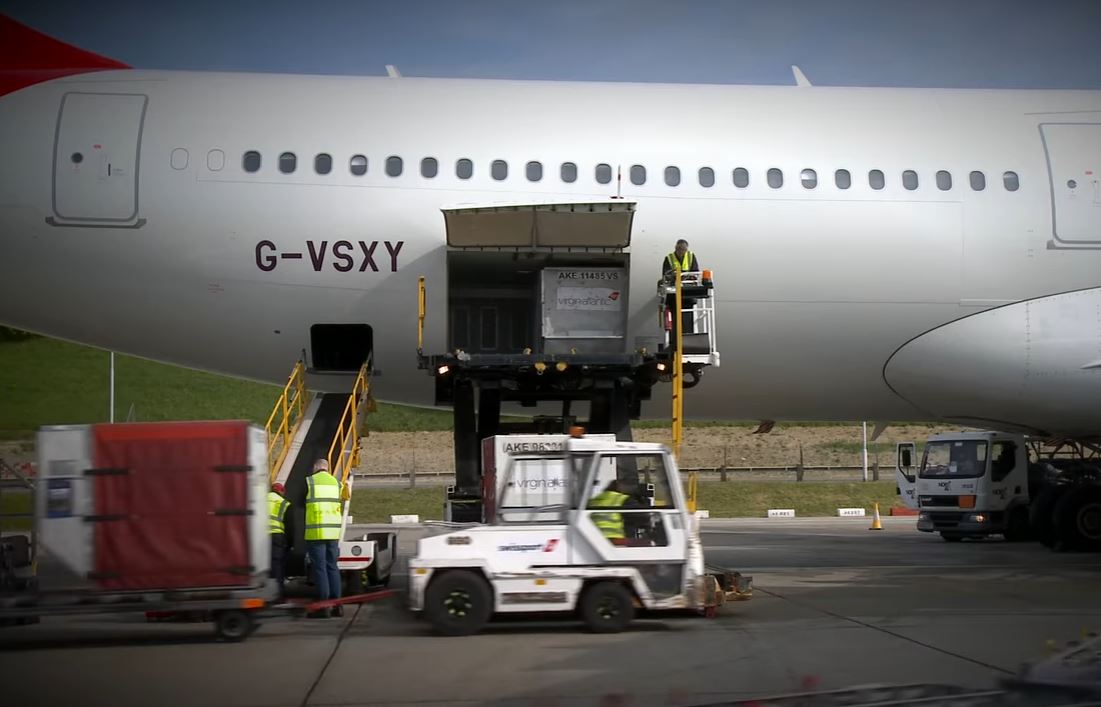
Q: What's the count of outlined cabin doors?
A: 2